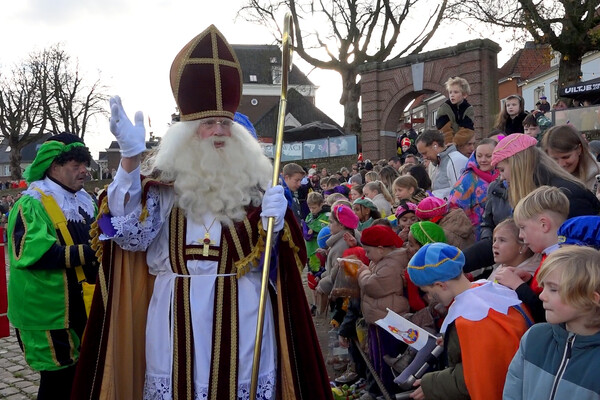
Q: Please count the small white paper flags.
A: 1